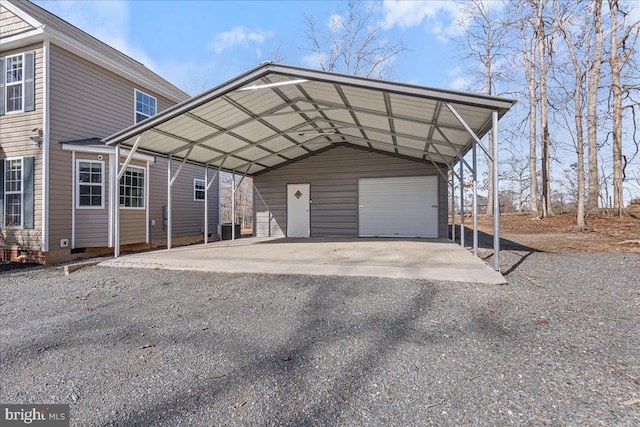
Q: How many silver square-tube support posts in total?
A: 8